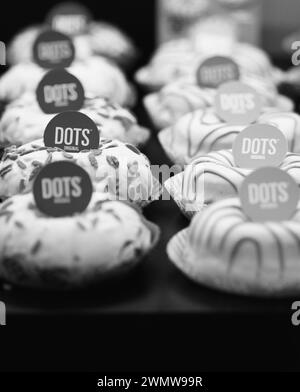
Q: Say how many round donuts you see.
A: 10